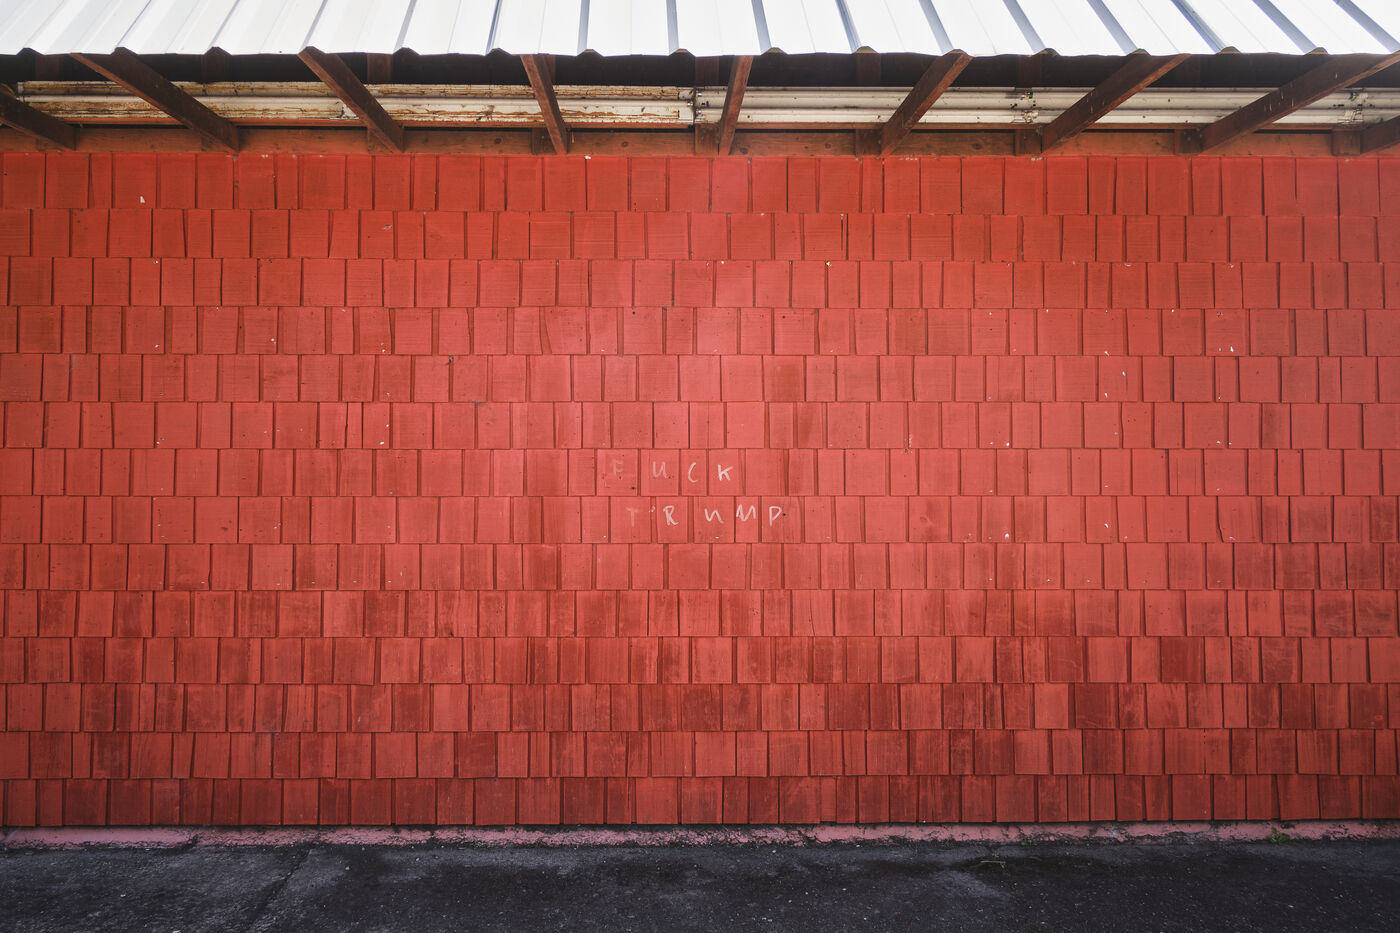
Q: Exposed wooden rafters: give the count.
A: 9